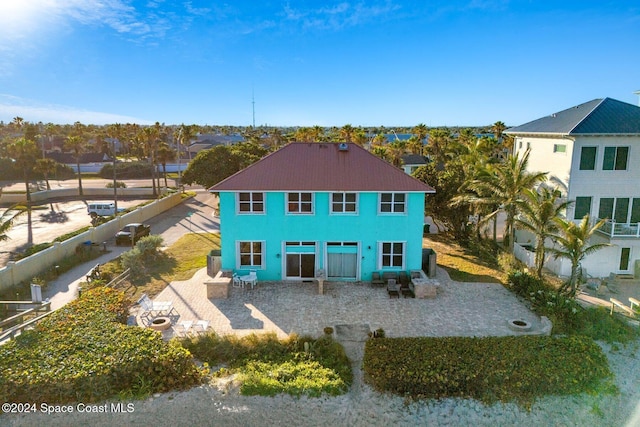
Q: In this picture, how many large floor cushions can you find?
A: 0